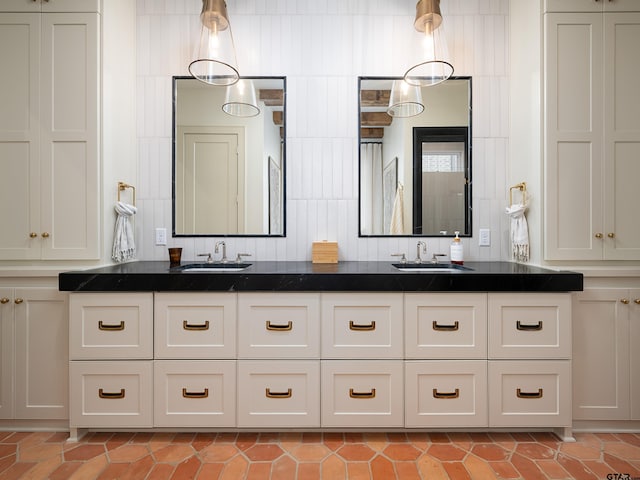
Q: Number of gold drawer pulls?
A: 12